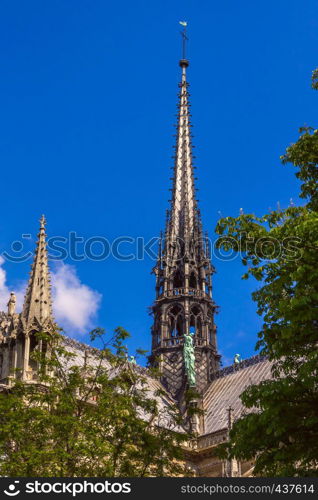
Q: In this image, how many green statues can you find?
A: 3